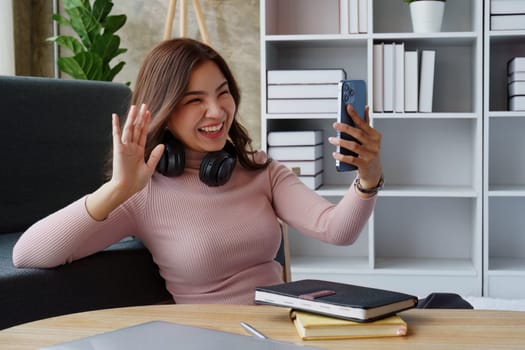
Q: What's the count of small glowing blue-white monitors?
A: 0